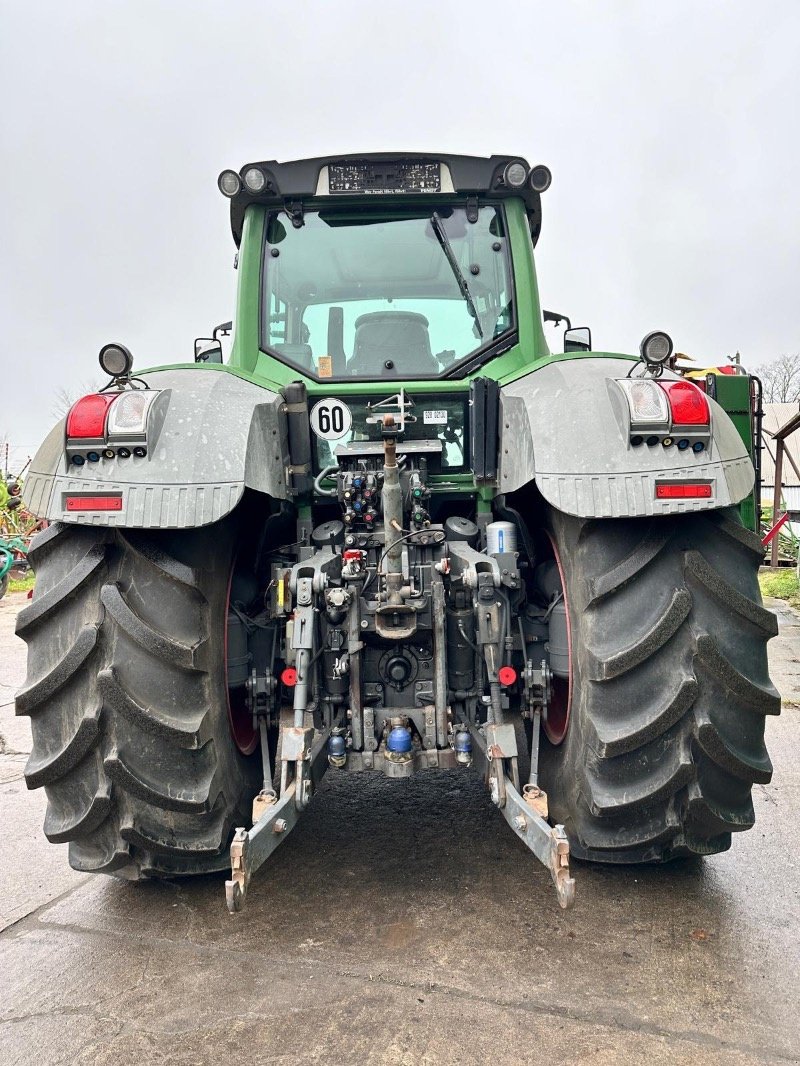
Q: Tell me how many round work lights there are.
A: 6